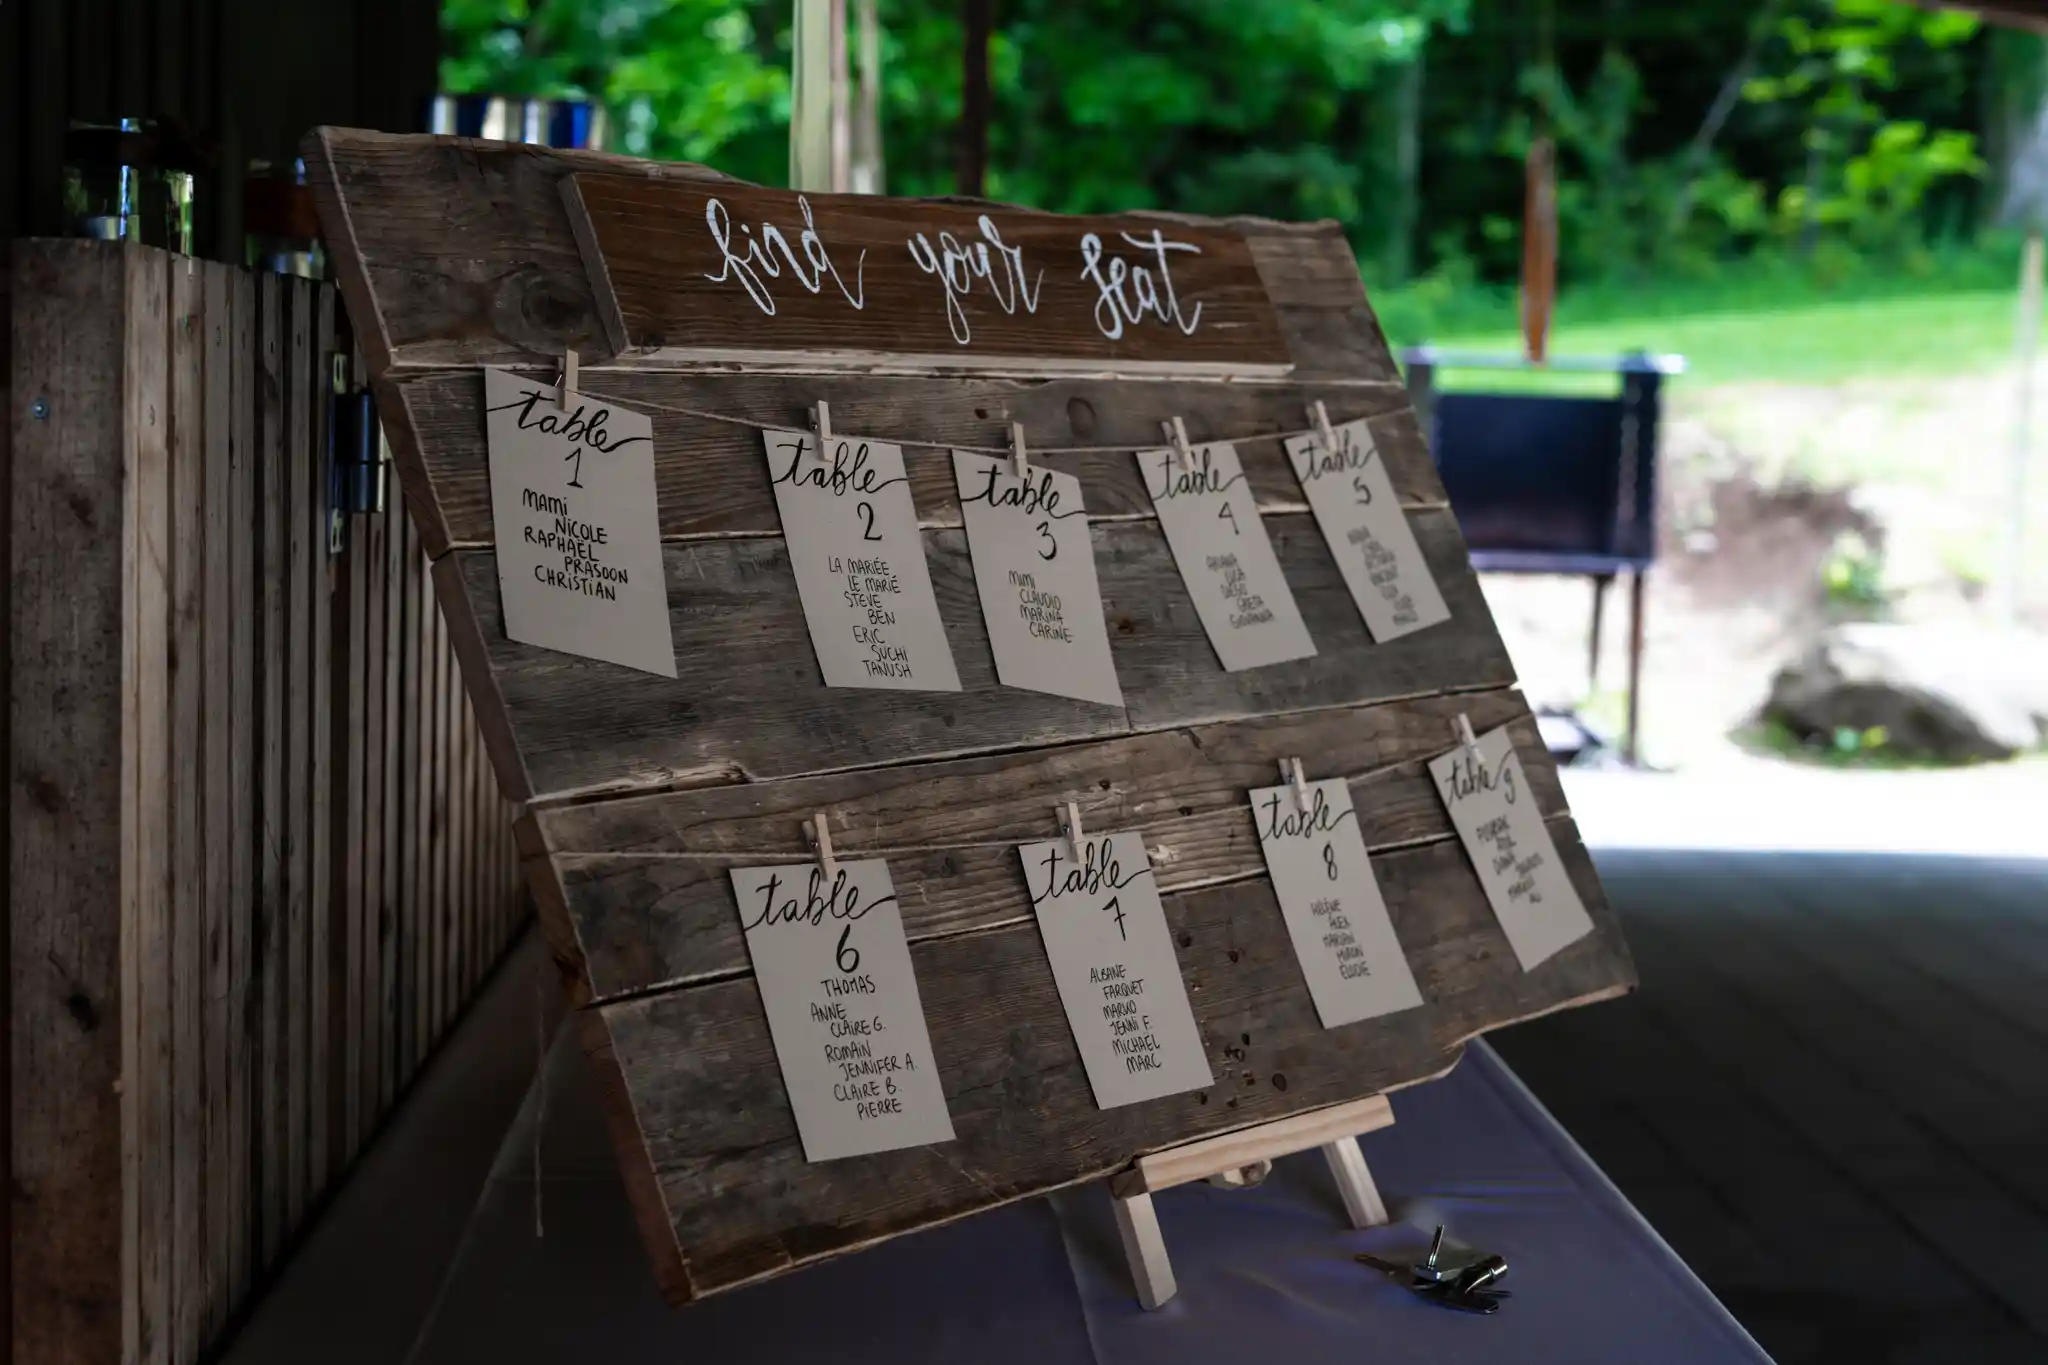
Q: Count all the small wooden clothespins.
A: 9